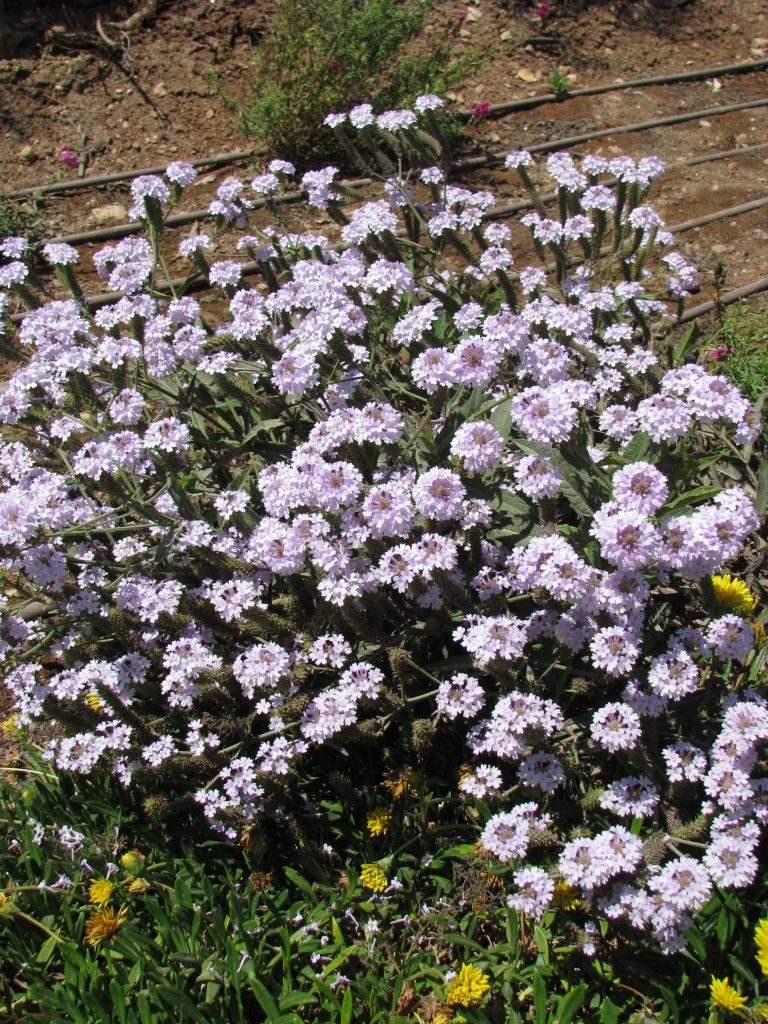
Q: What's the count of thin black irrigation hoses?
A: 5